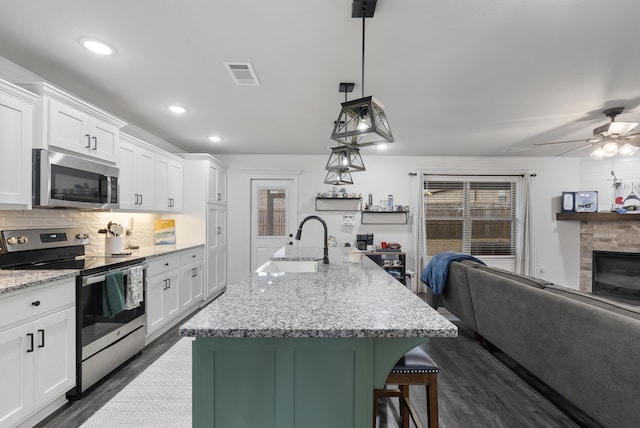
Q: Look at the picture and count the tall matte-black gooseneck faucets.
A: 1